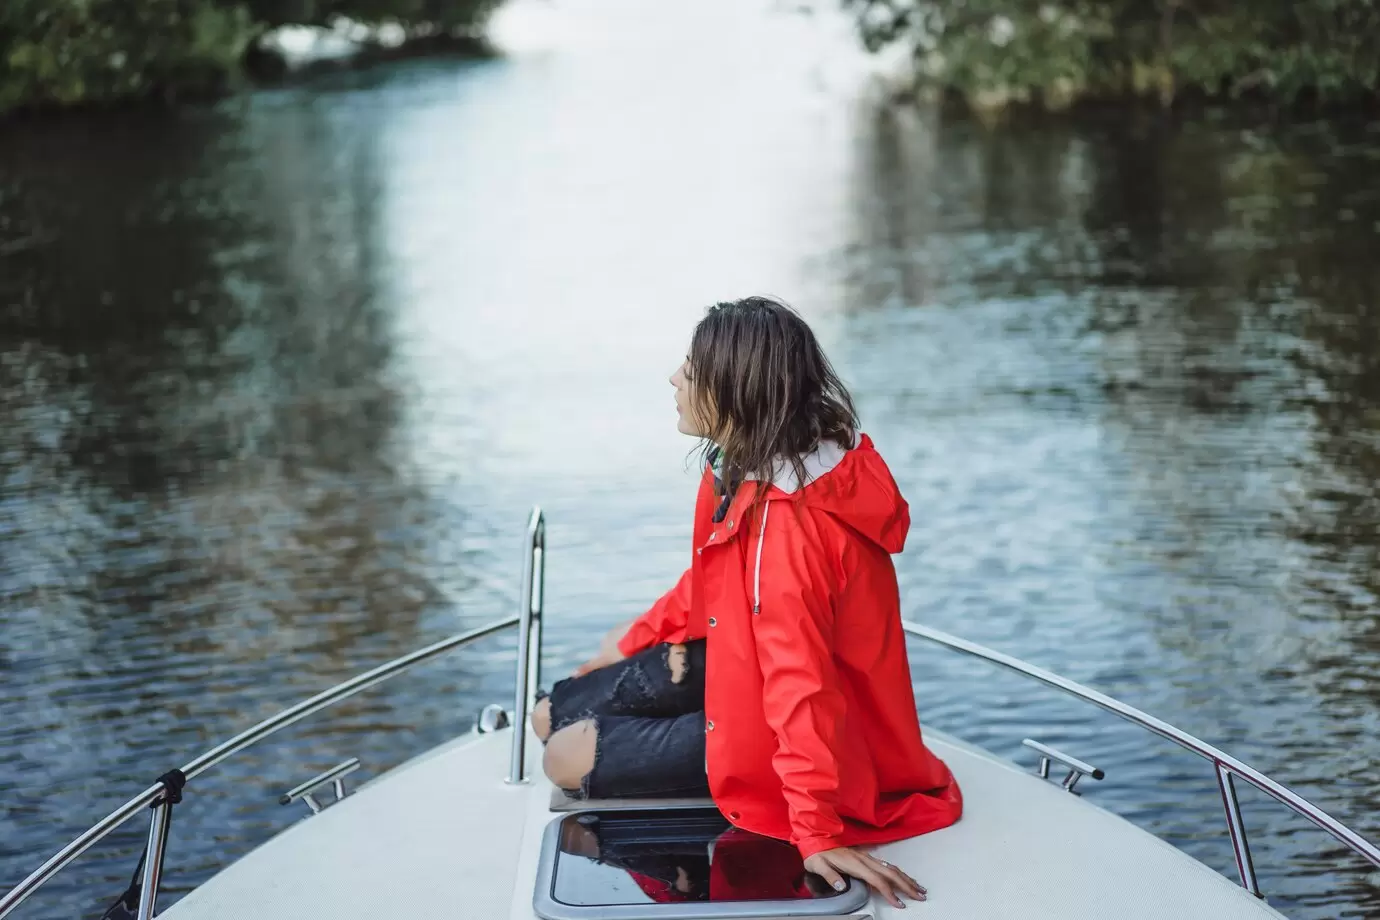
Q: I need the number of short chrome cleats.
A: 2